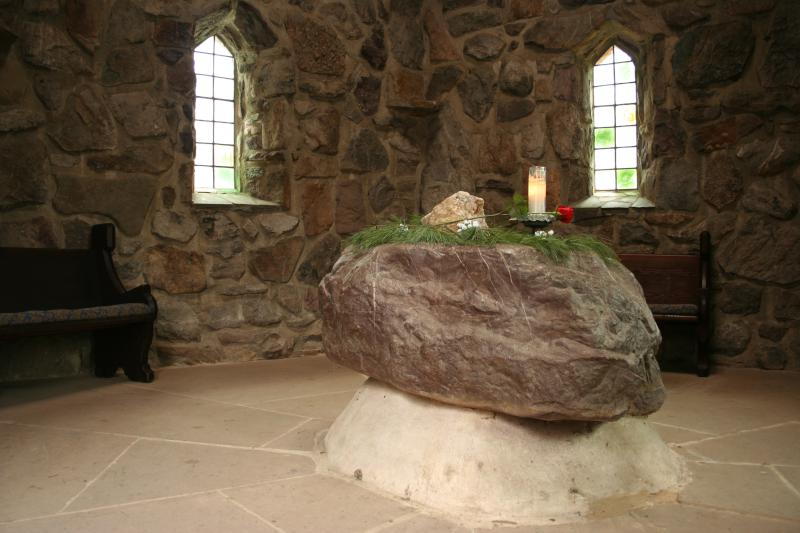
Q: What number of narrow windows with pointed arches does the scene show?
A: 2